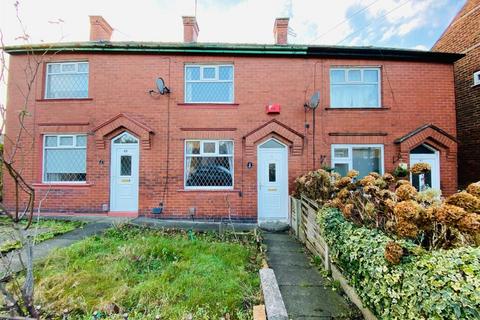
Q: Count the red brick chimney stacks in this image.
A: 3